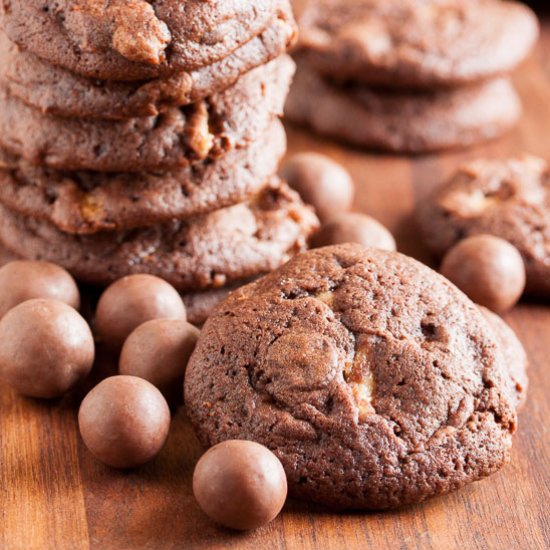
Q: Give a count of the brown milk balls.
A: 9